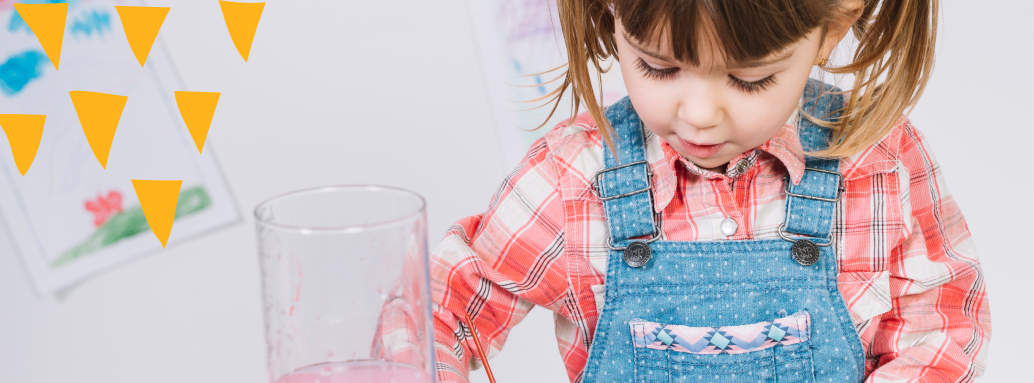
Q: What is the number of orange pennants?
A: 7